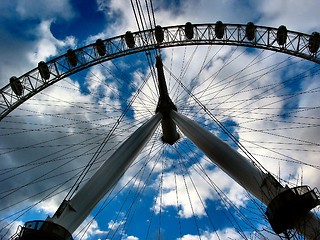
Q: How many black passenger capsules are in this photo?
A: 11